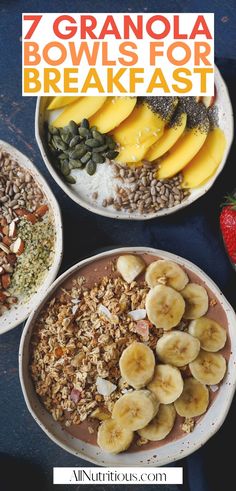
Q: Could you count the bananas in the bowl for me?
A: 13